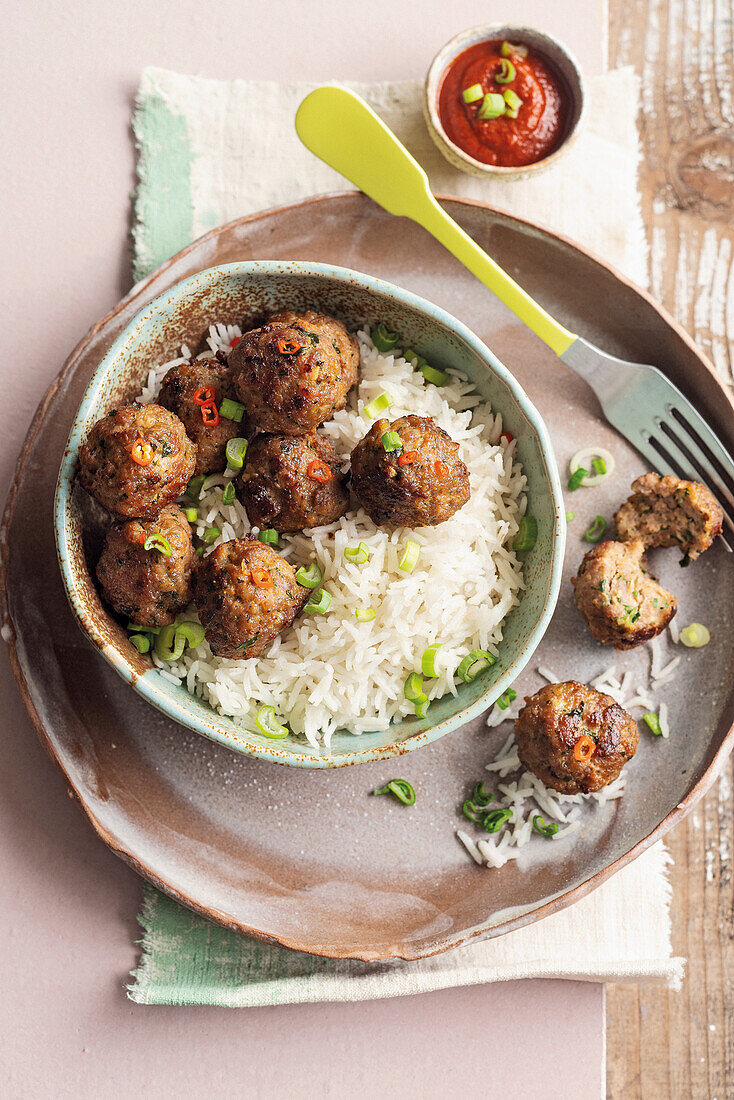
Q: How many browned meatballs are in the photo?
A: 9